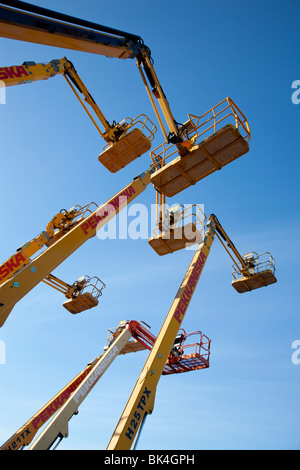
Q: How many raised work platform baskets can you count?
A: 8